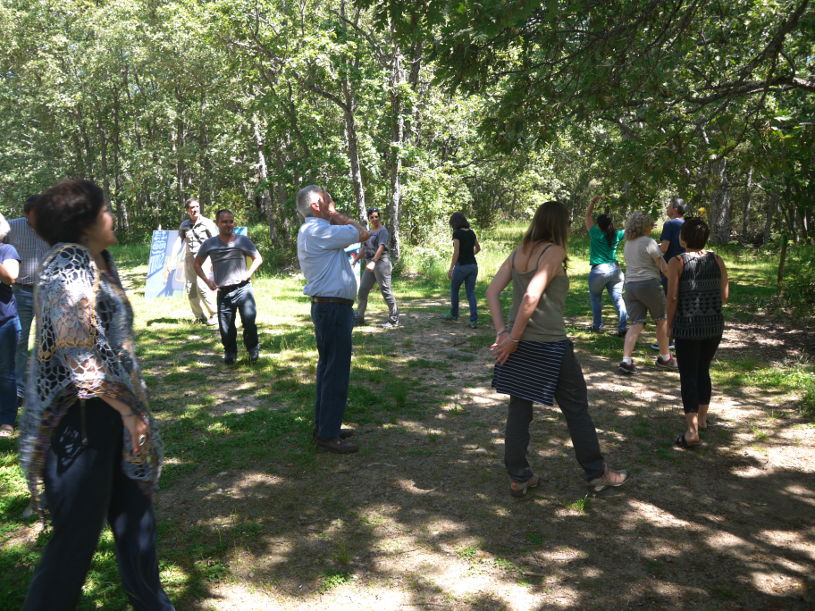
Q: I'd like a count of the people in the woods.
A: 13